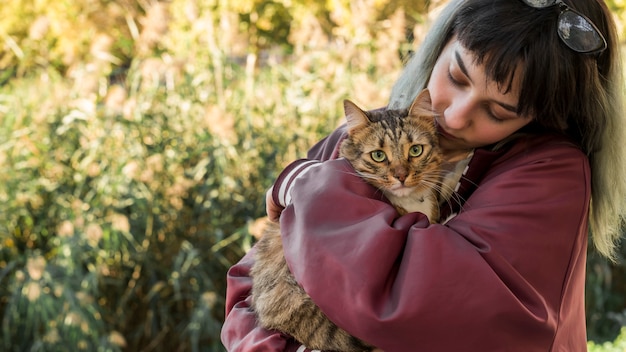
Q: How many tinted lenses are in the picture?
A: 2